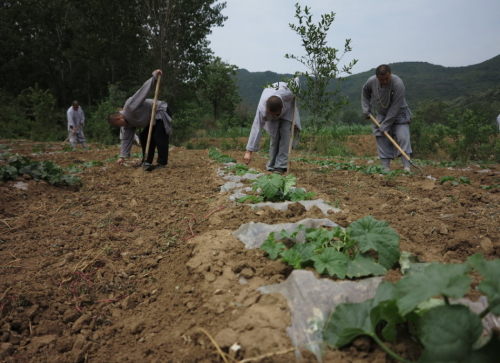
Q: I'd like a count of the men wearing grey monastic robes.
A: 4